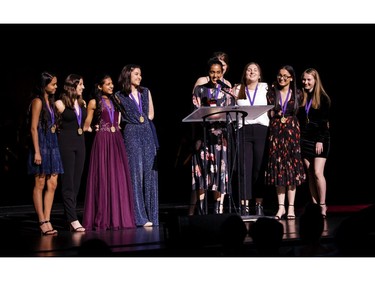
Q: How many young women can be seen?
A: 9